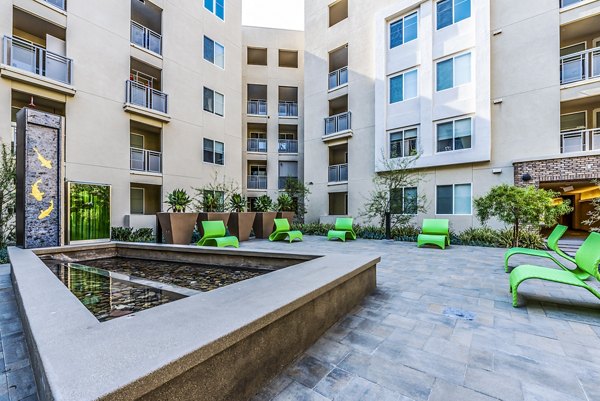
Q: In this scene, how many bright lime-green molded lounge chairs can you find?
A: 6